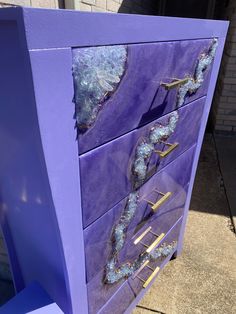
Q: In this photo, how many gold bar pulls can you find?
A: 5